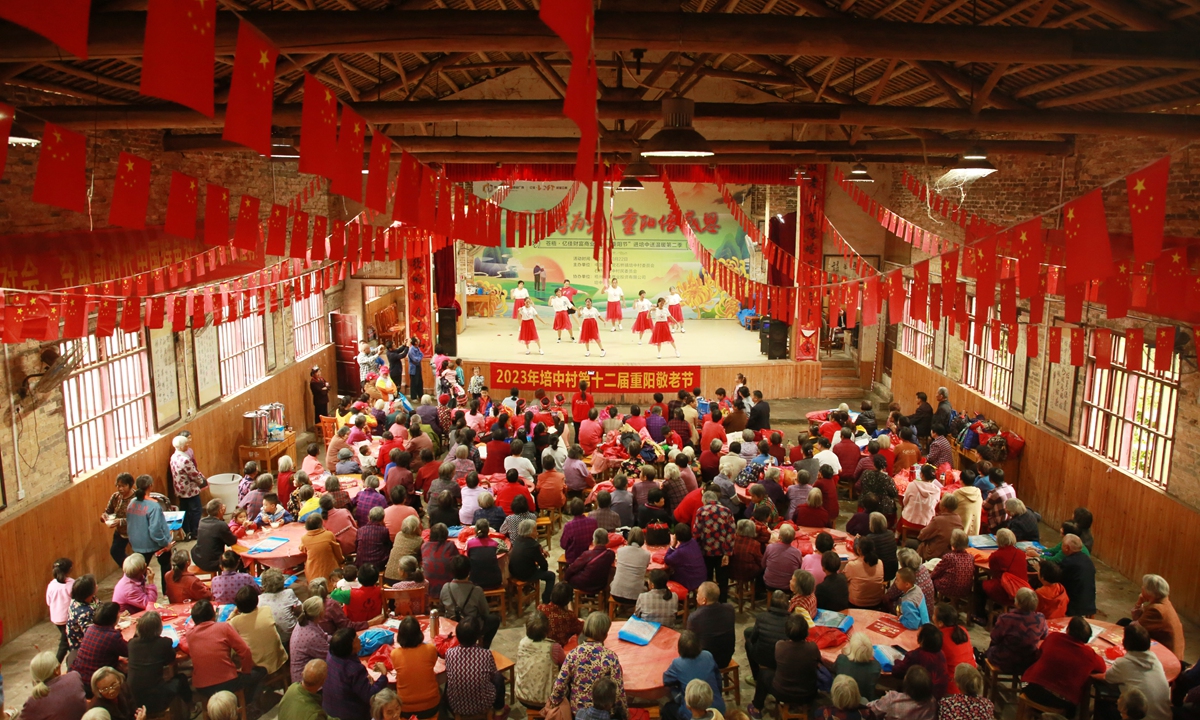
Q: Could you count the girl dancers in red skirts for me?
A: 8